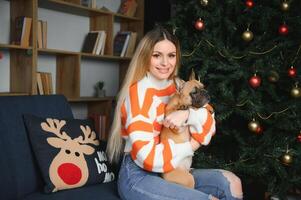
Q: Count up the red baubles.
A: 7